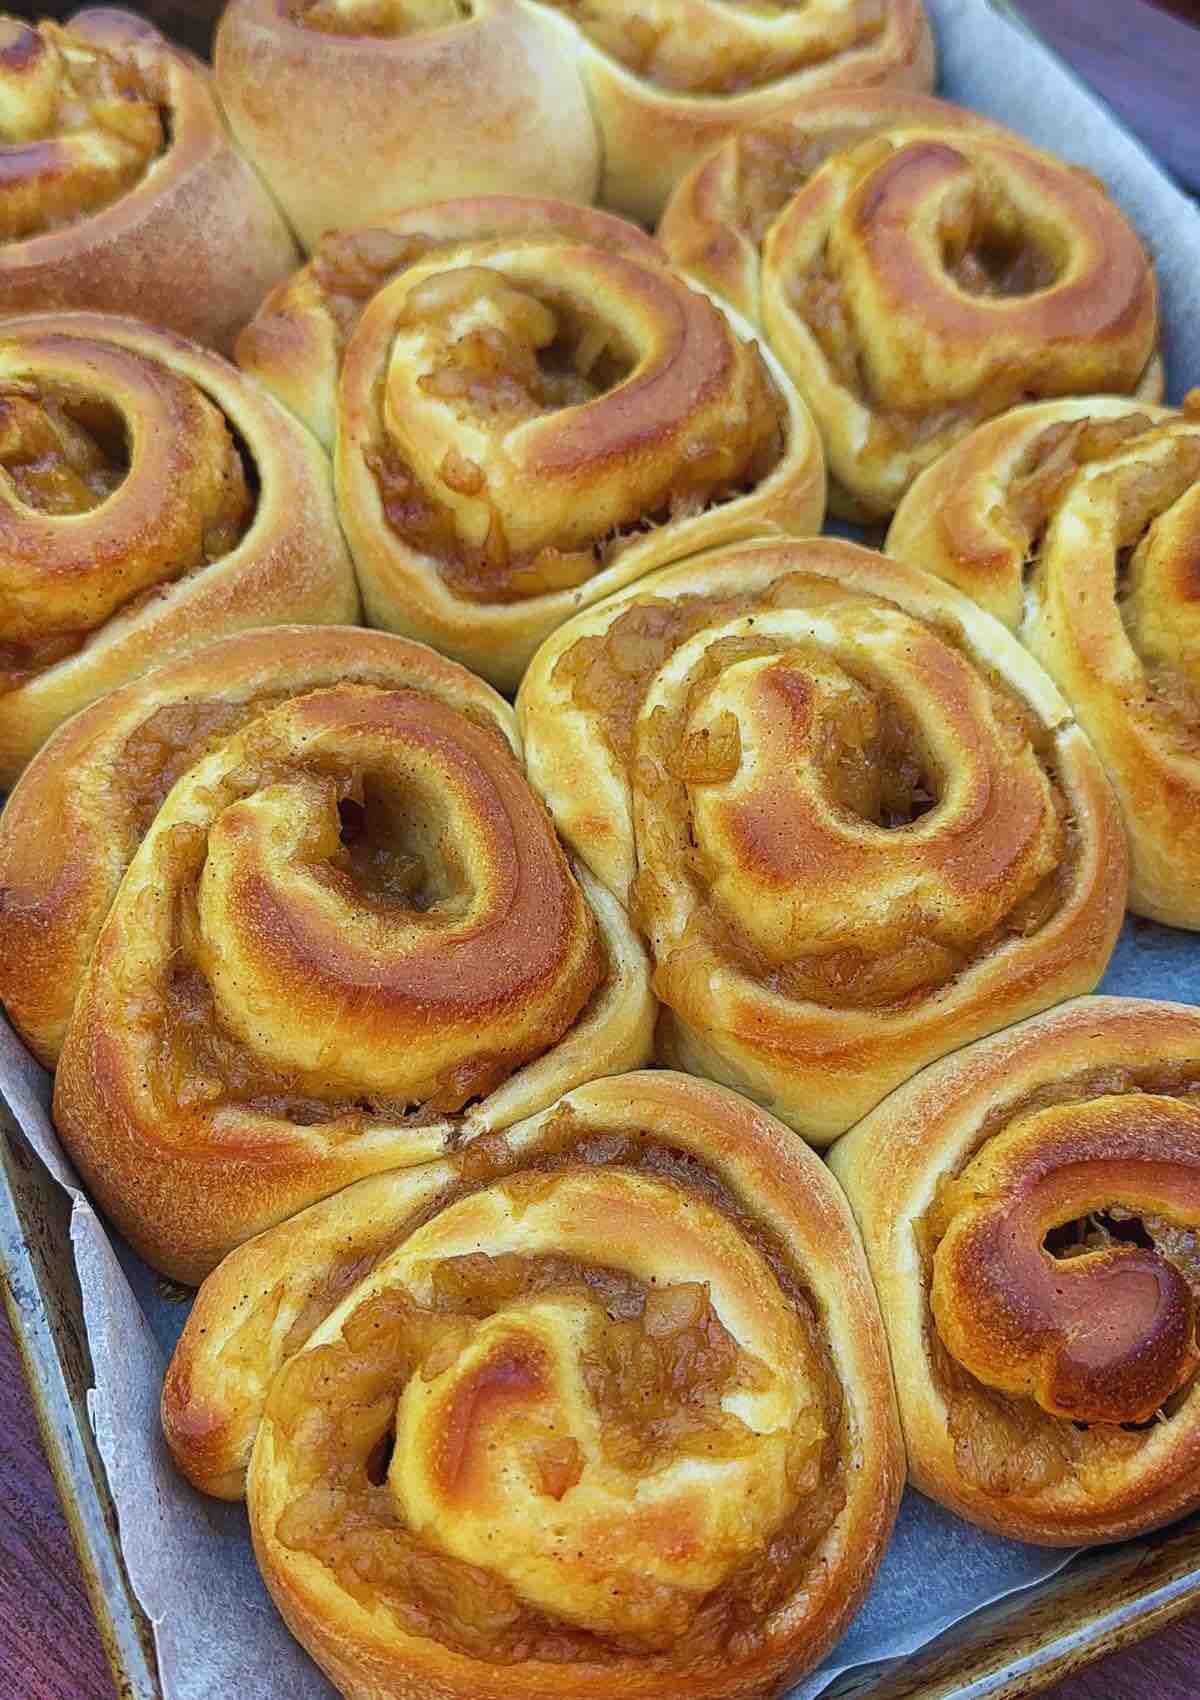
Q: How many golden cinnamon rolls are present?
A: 11